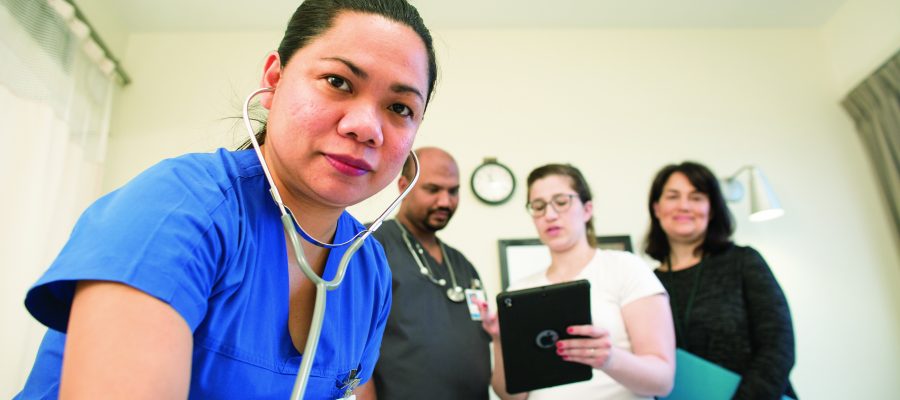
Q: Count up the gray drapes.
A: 1